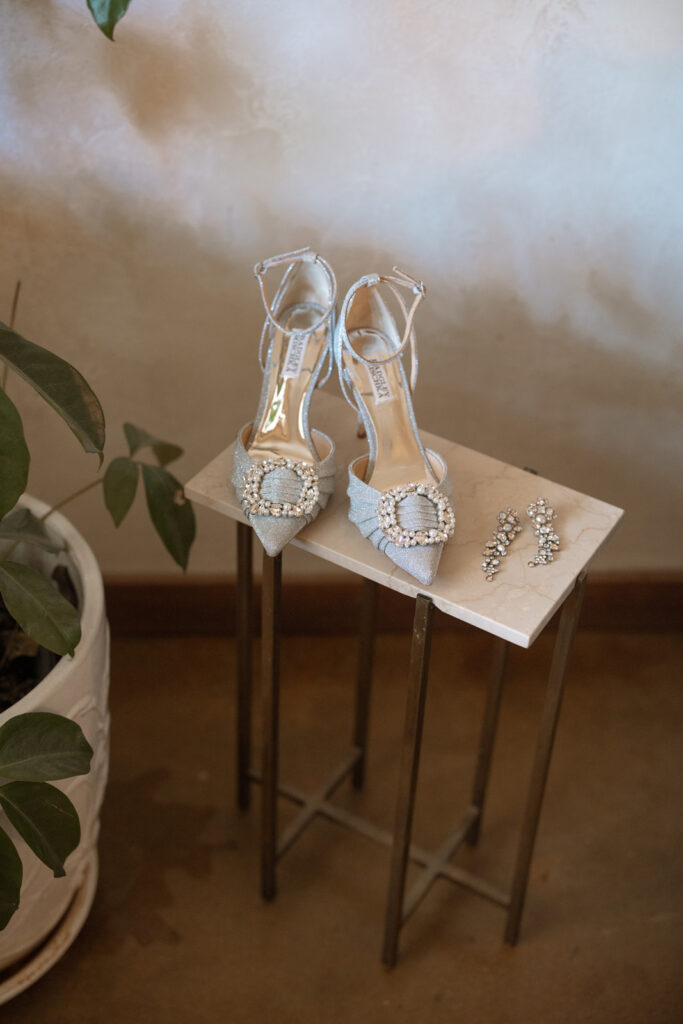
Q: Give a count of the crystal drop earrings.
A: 2